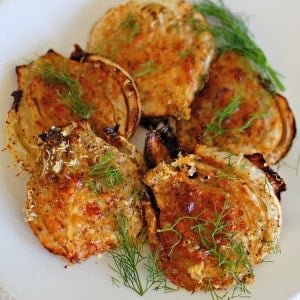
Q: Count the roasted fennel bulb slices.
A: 5